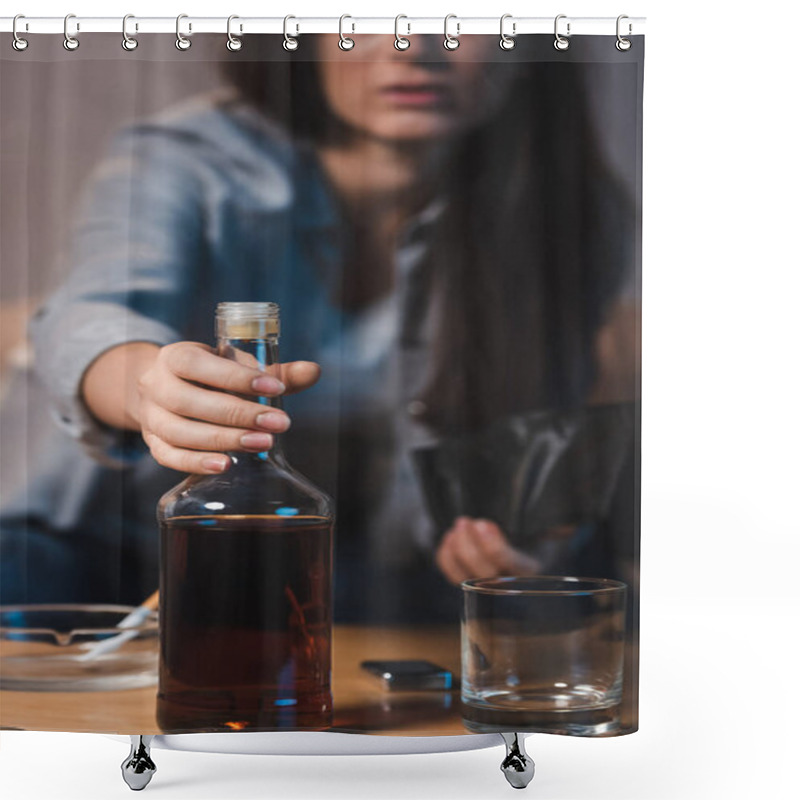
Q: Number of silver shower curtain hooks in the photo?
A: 12